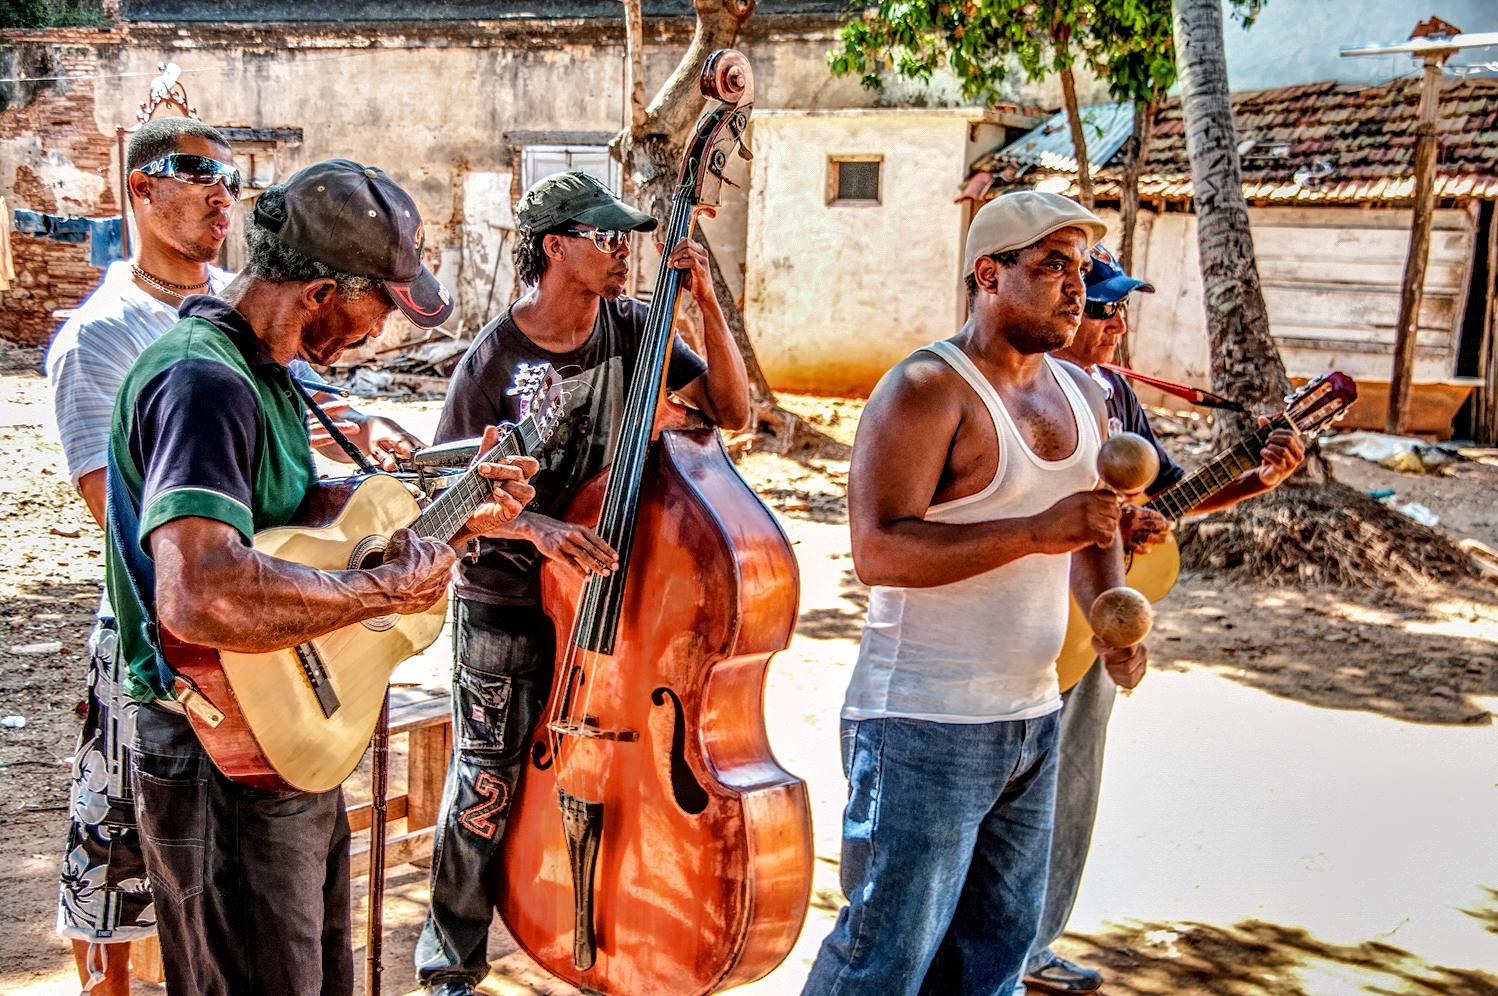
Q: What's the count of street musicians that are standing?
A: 5